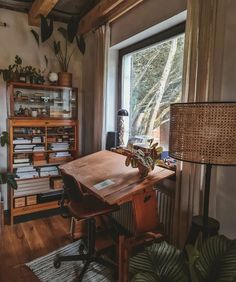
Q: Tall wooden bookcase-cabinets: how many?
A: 1